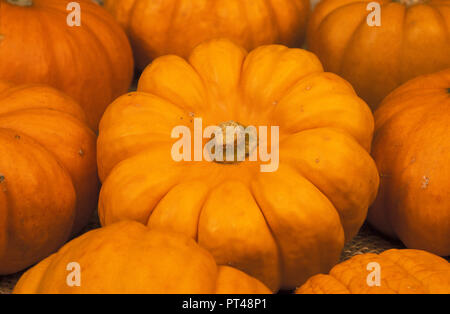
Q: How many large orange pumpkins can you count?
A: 8